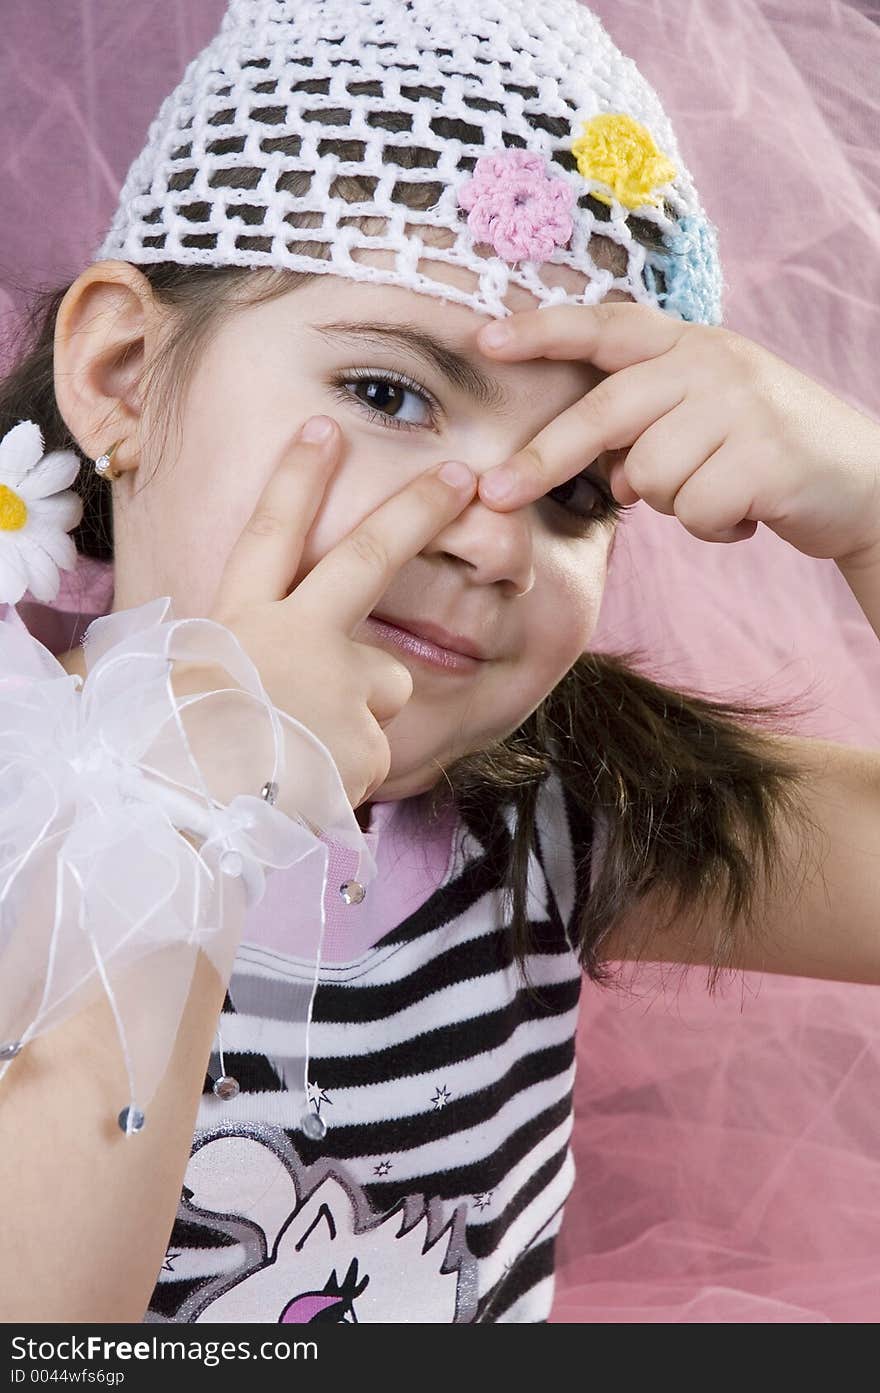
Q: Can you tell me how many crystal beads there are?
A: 7